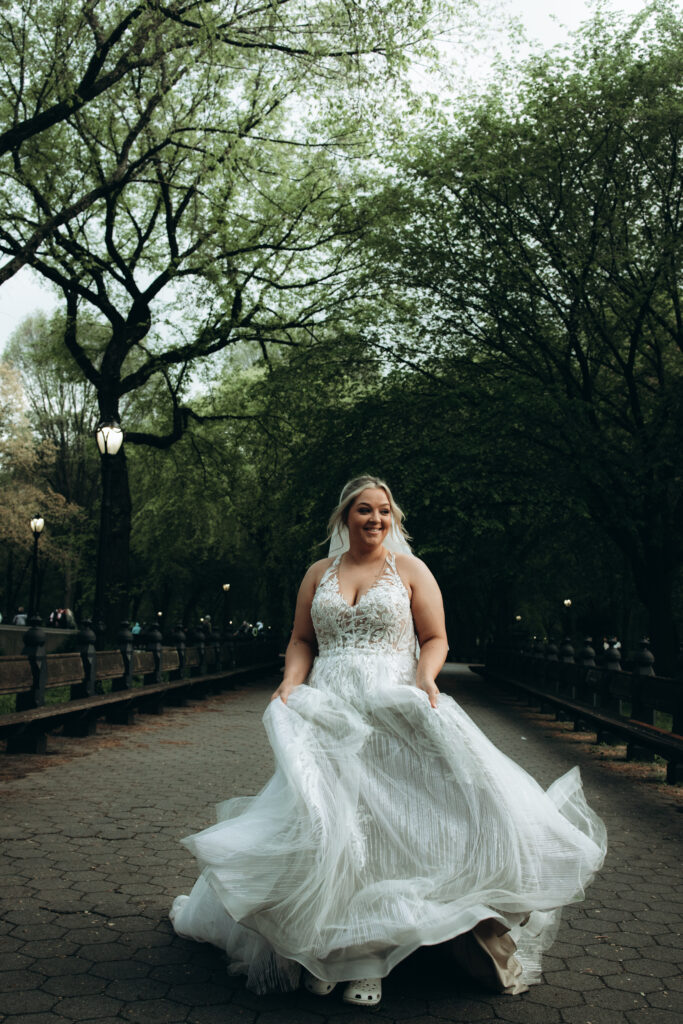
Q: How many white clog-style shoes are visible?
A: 2